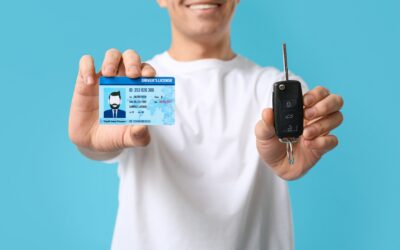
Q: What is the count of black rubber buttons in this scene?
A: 3